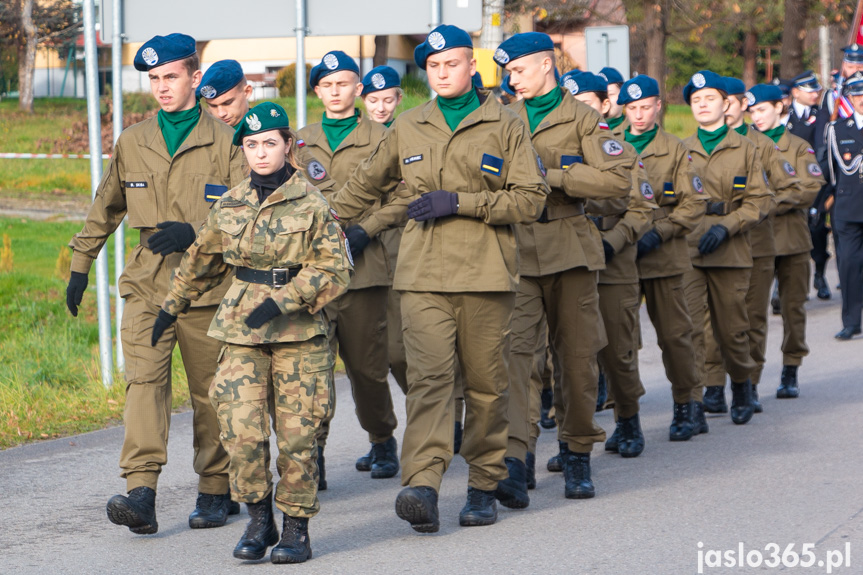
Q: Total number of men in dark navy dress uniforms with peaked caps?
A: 4